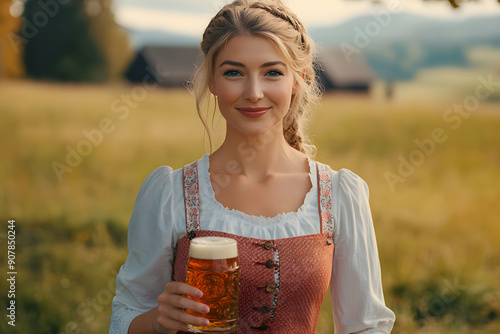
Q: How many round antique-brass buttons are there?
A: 5